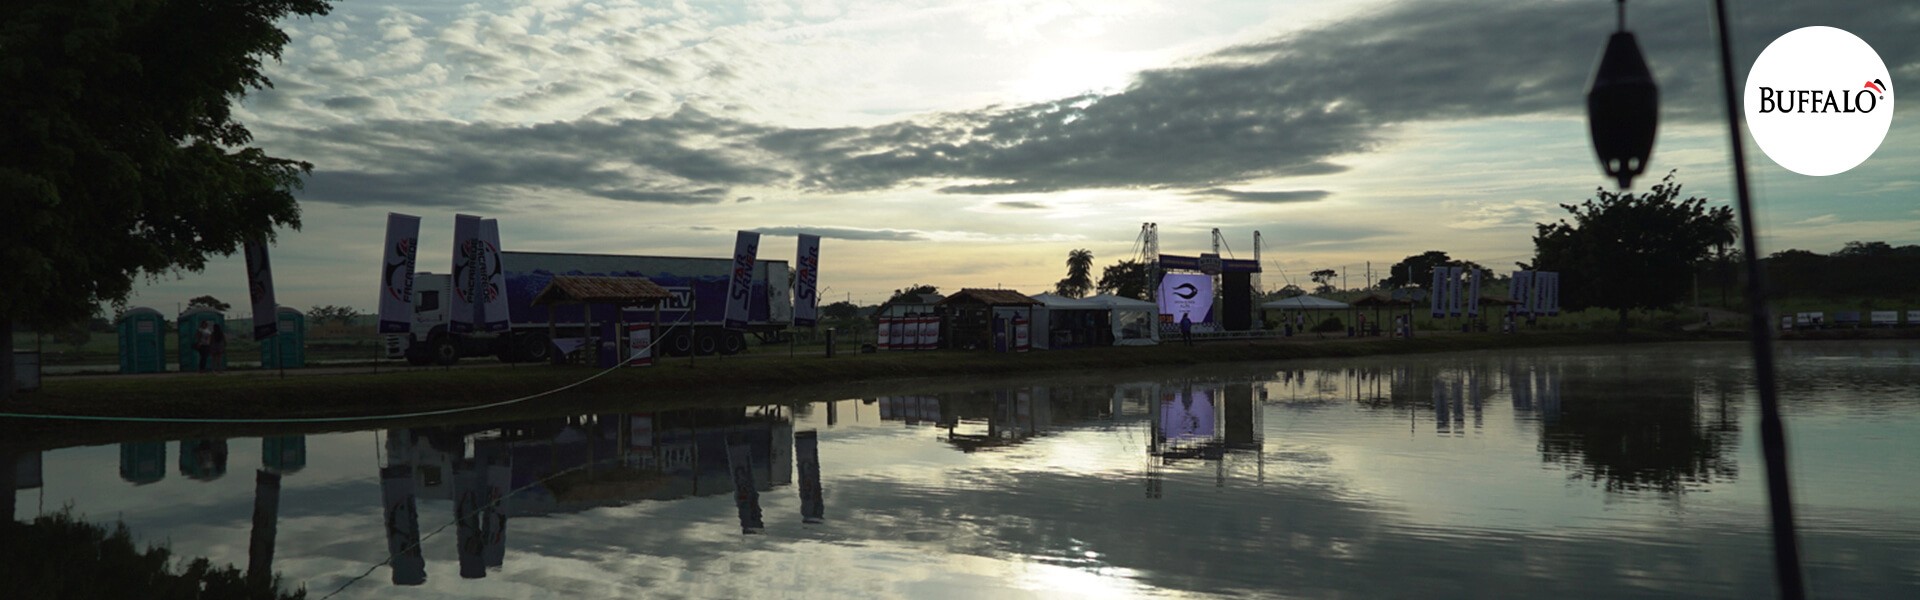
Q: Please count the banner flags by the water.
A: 13